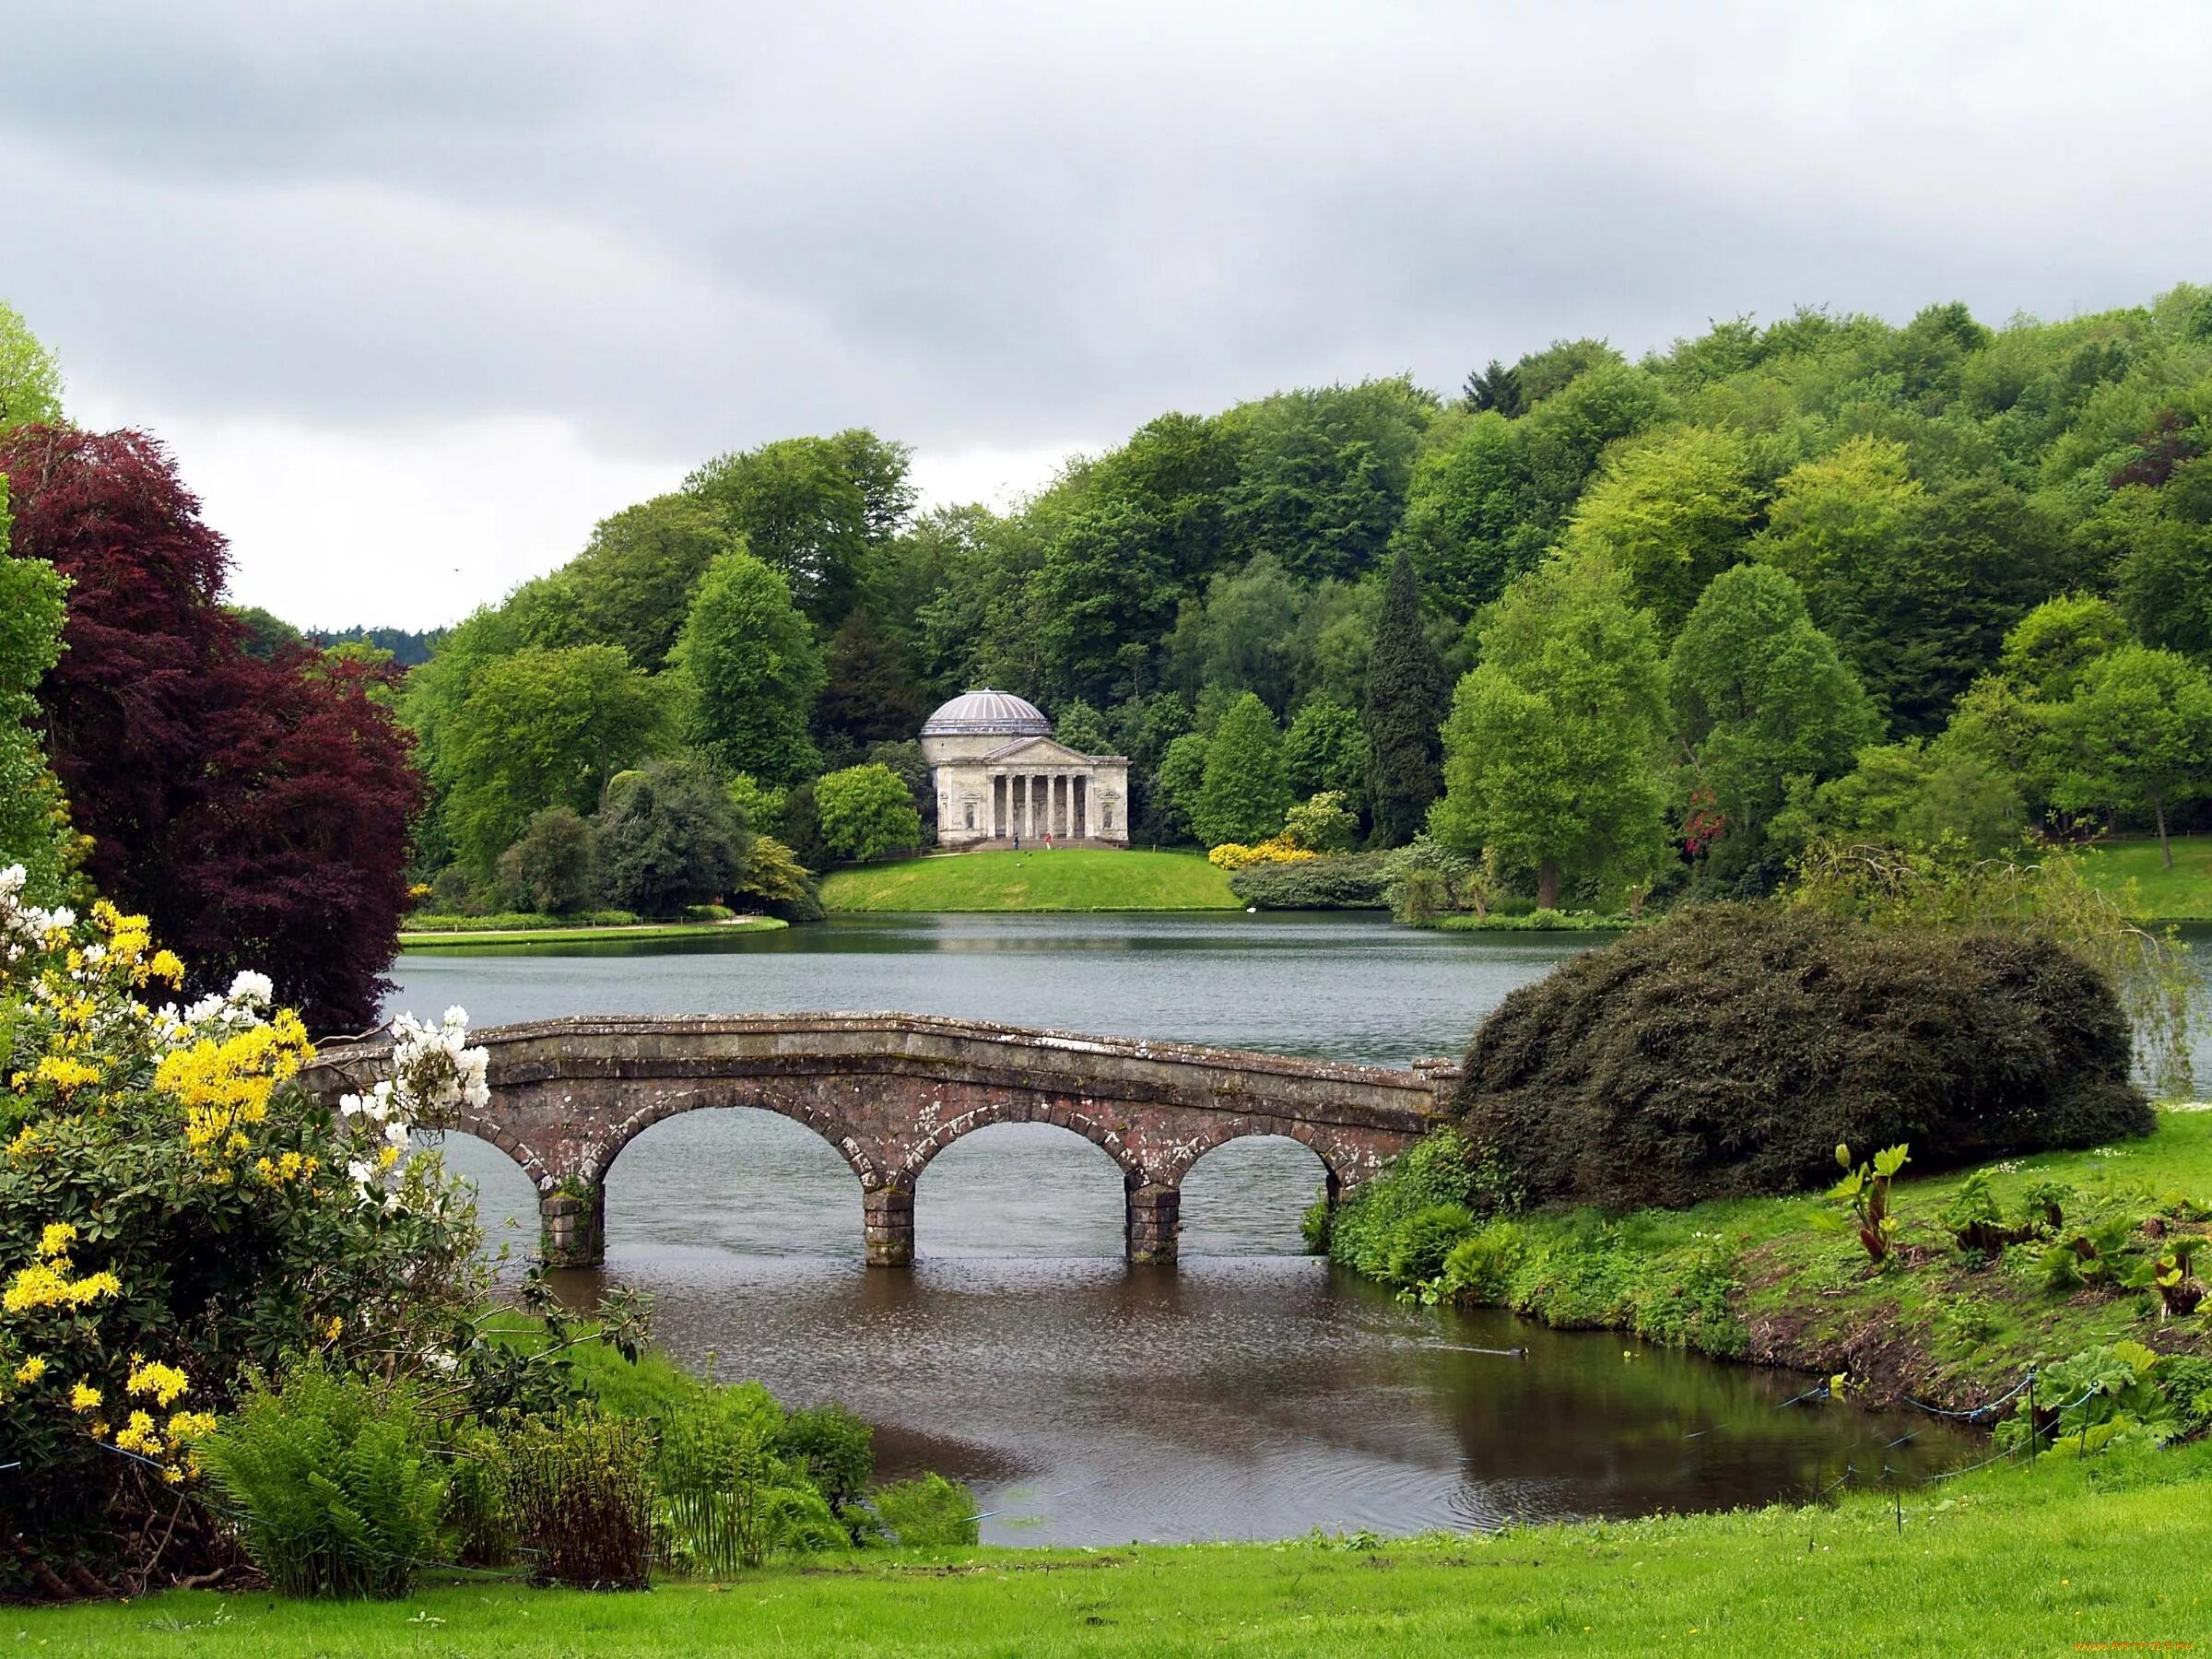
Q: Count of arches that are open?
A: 4